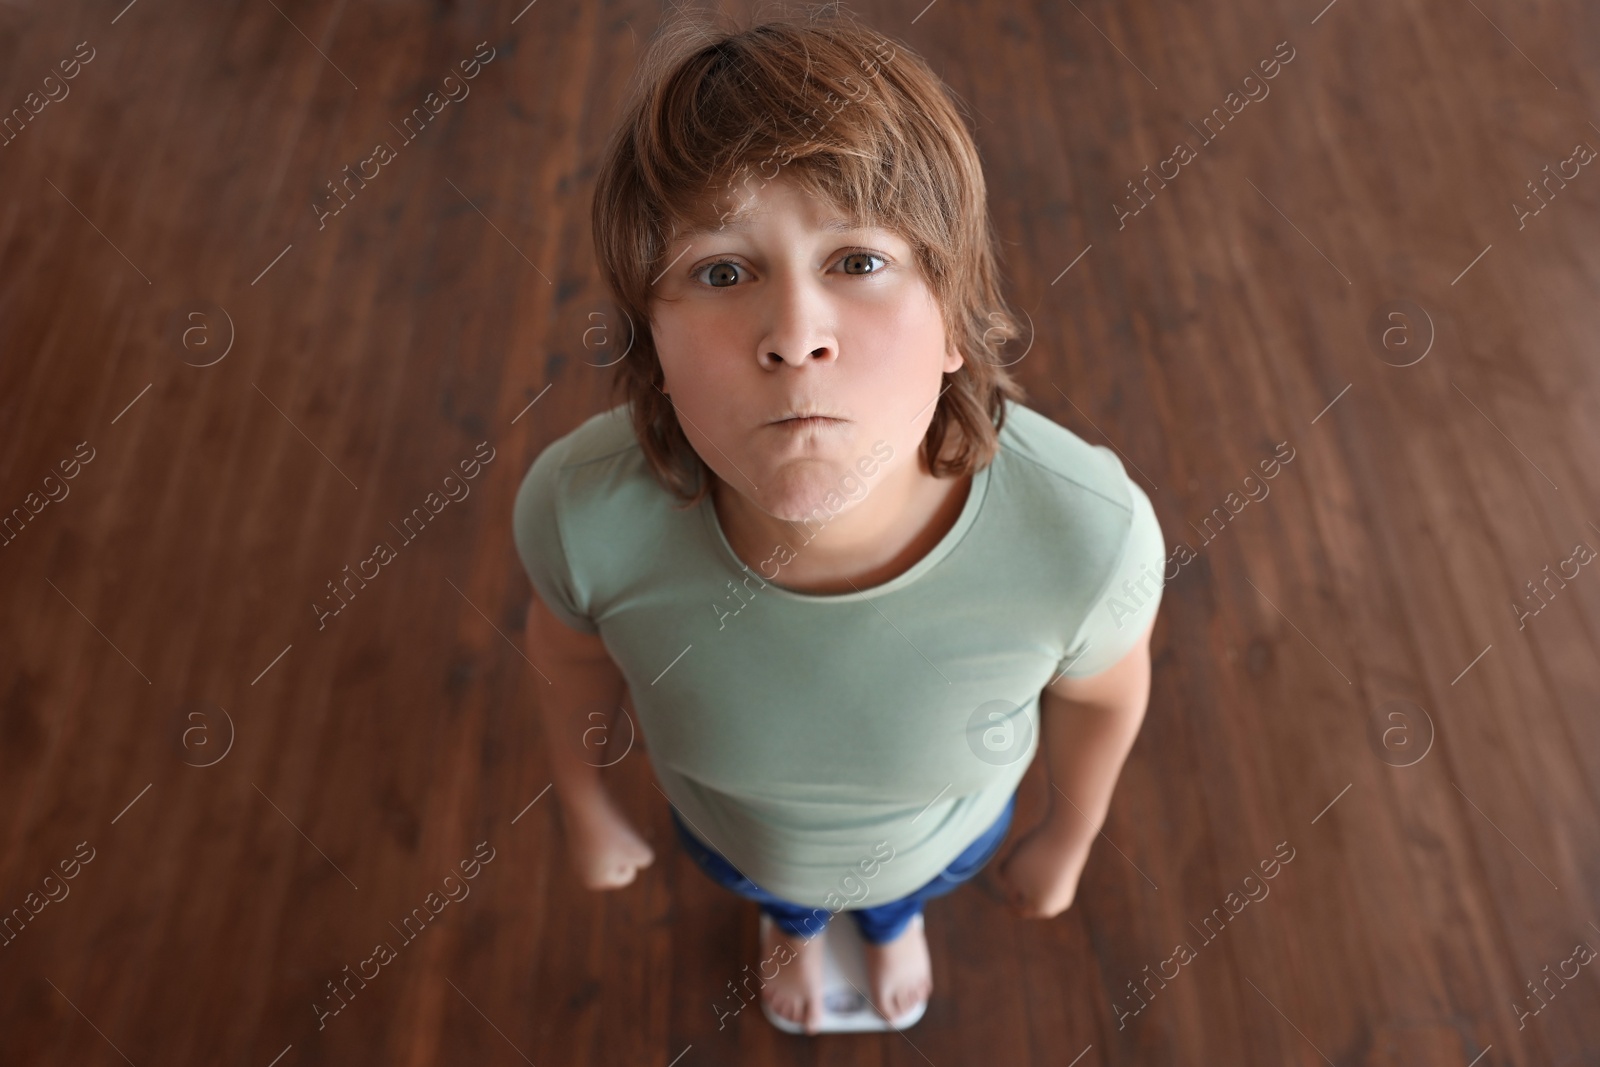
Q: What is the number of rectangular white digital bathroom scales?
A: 1